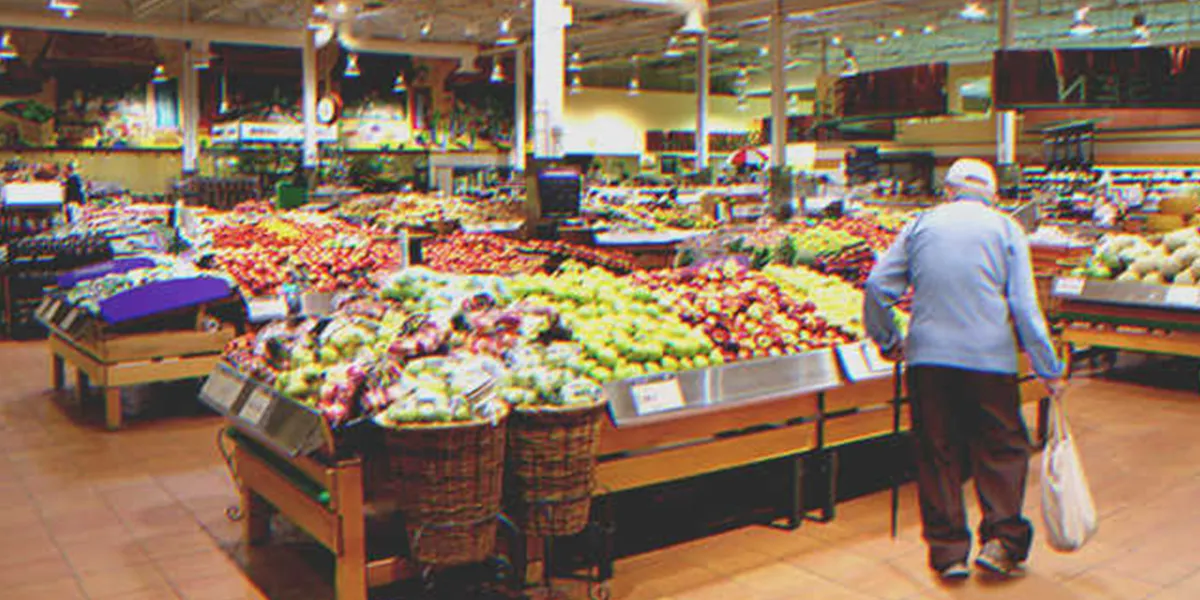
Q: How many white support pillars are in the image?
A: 7